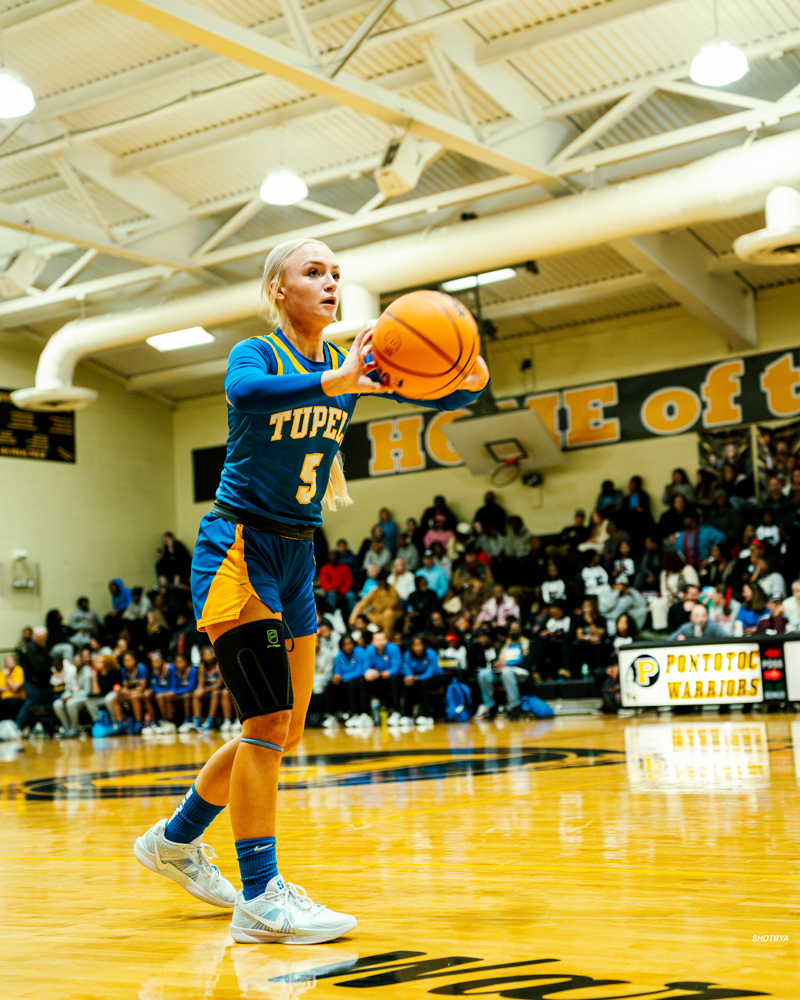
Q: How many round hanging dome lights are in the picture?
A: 3